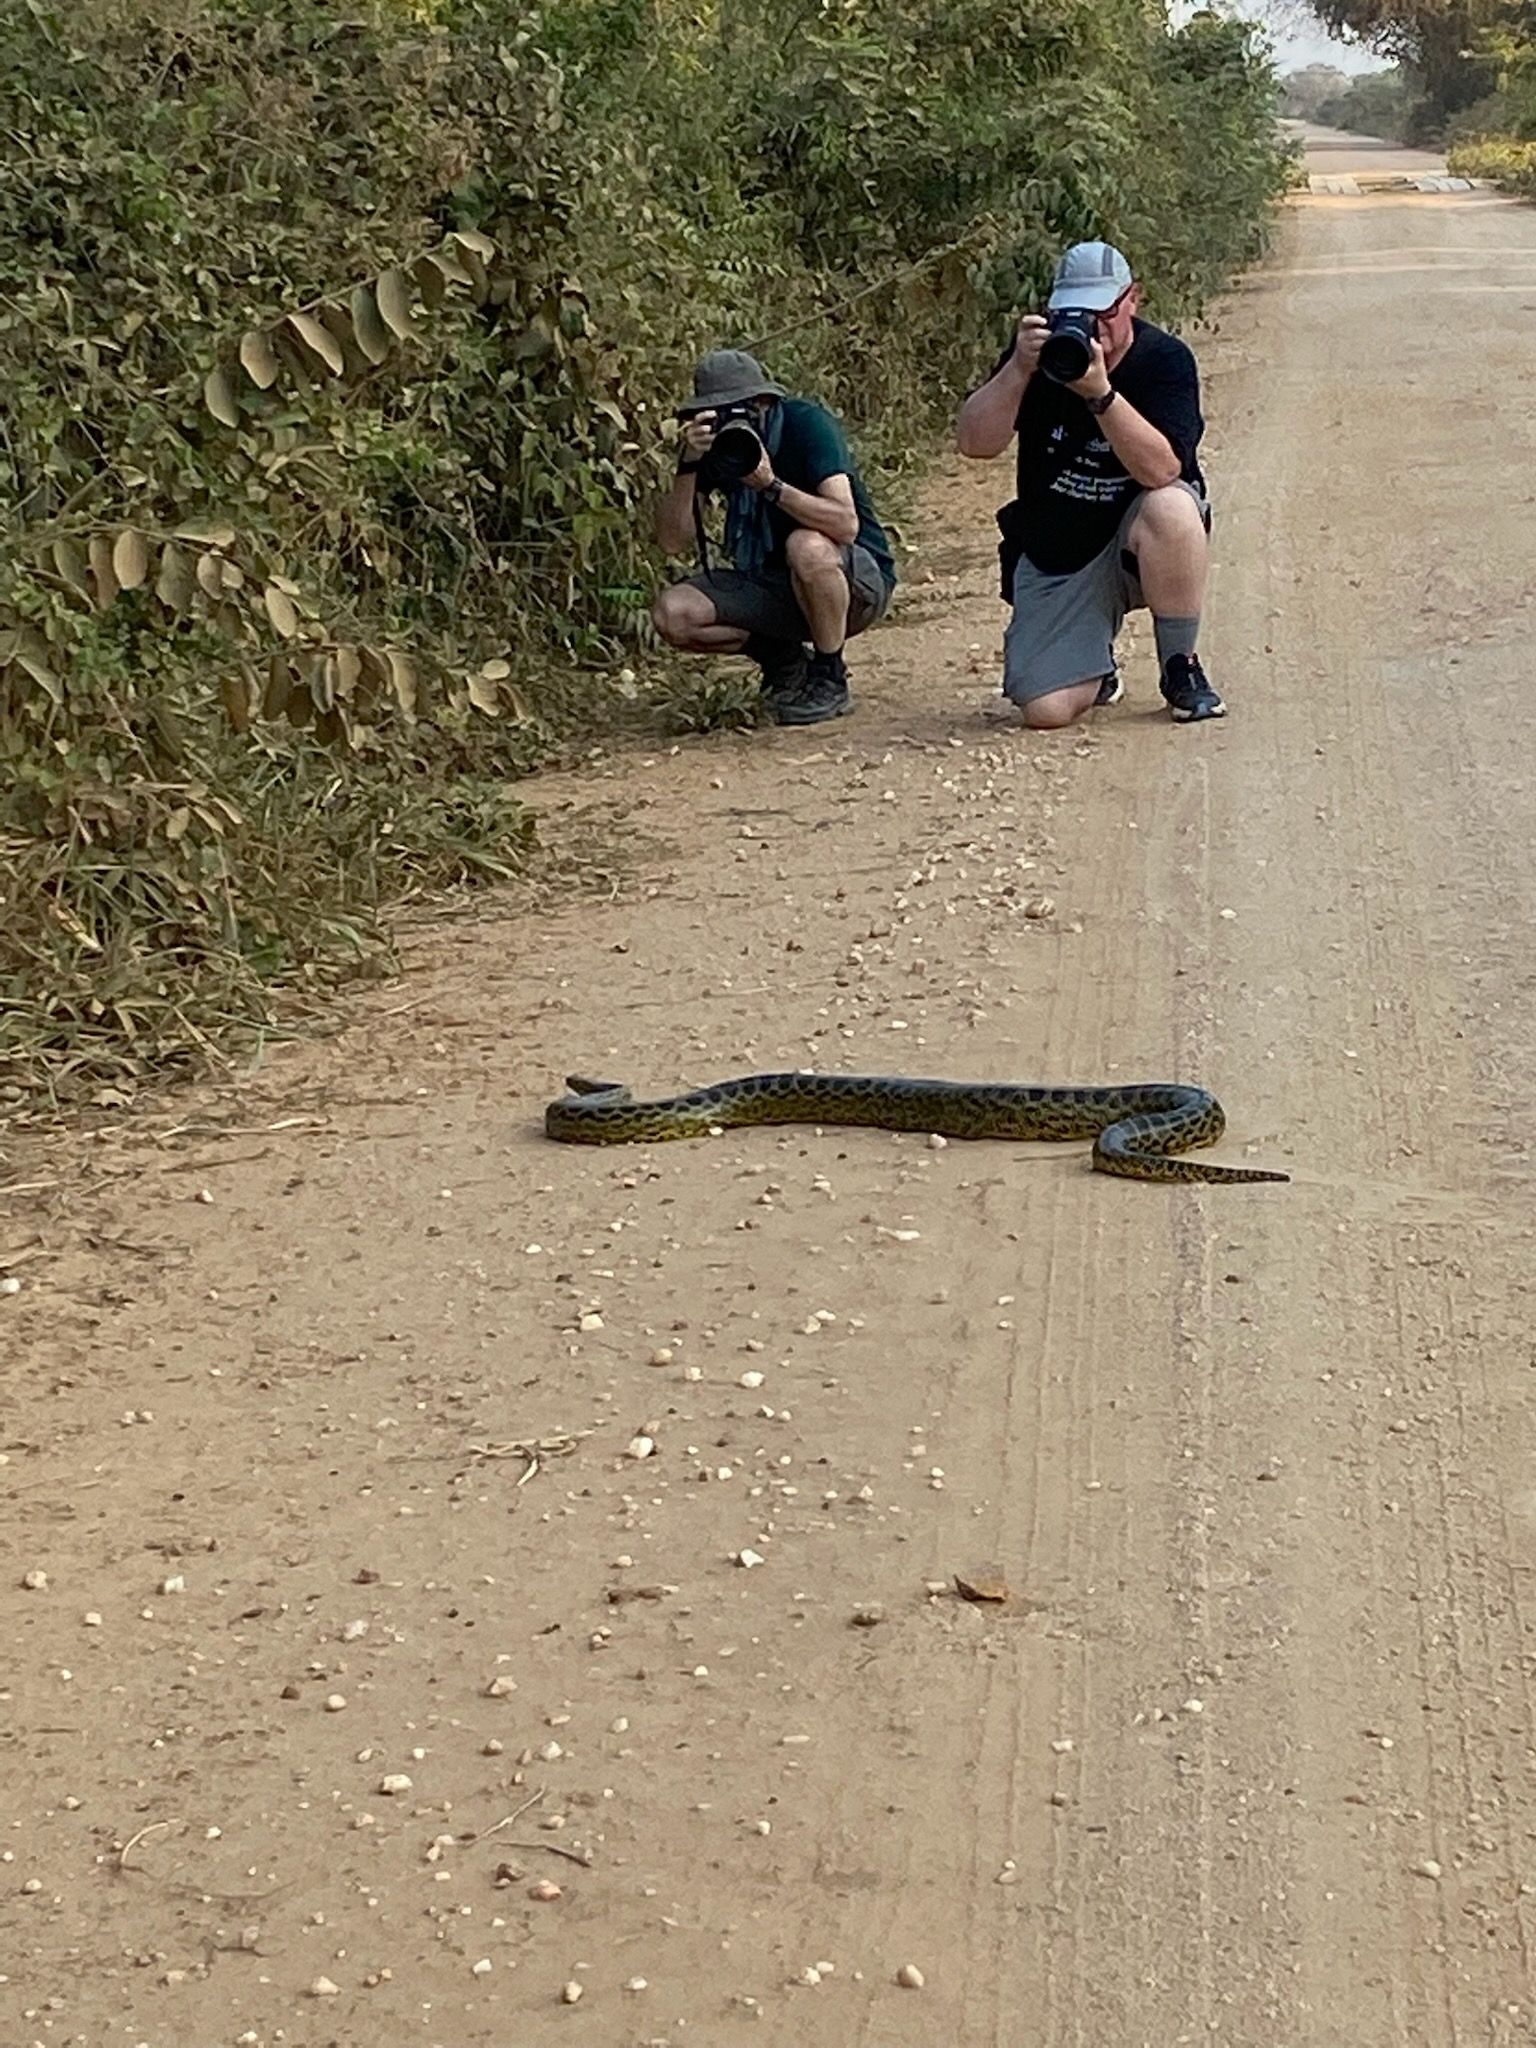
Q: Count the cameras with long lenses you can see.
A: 2